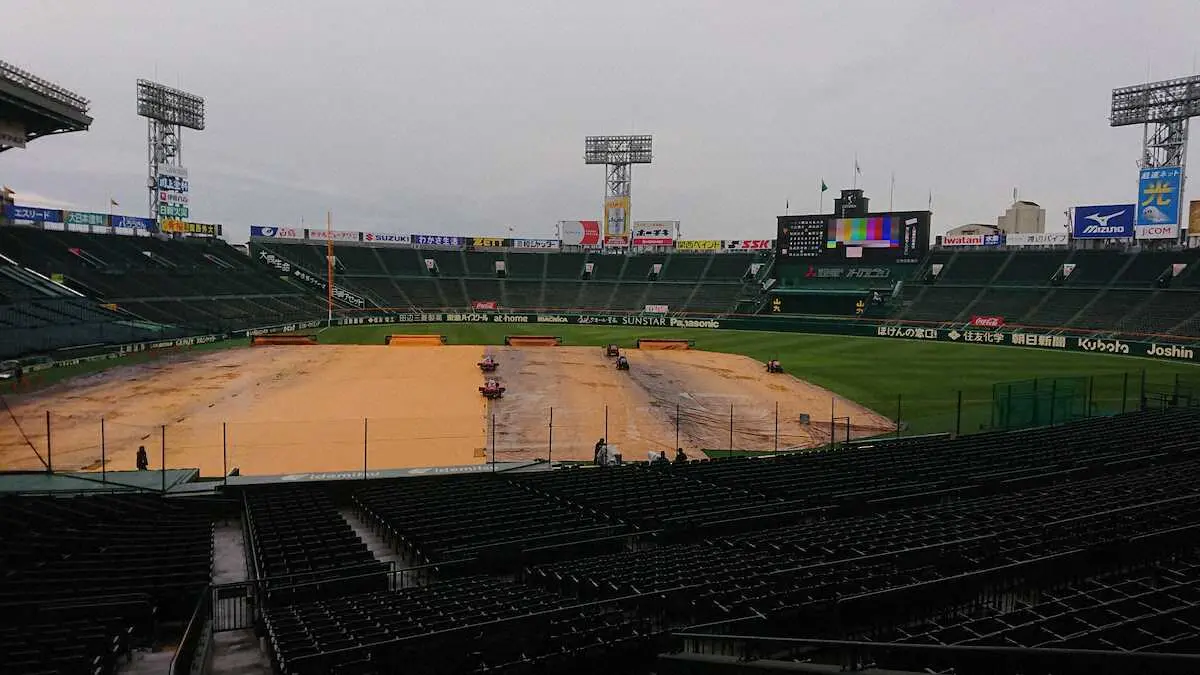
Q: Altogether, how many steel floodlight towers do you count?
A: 3